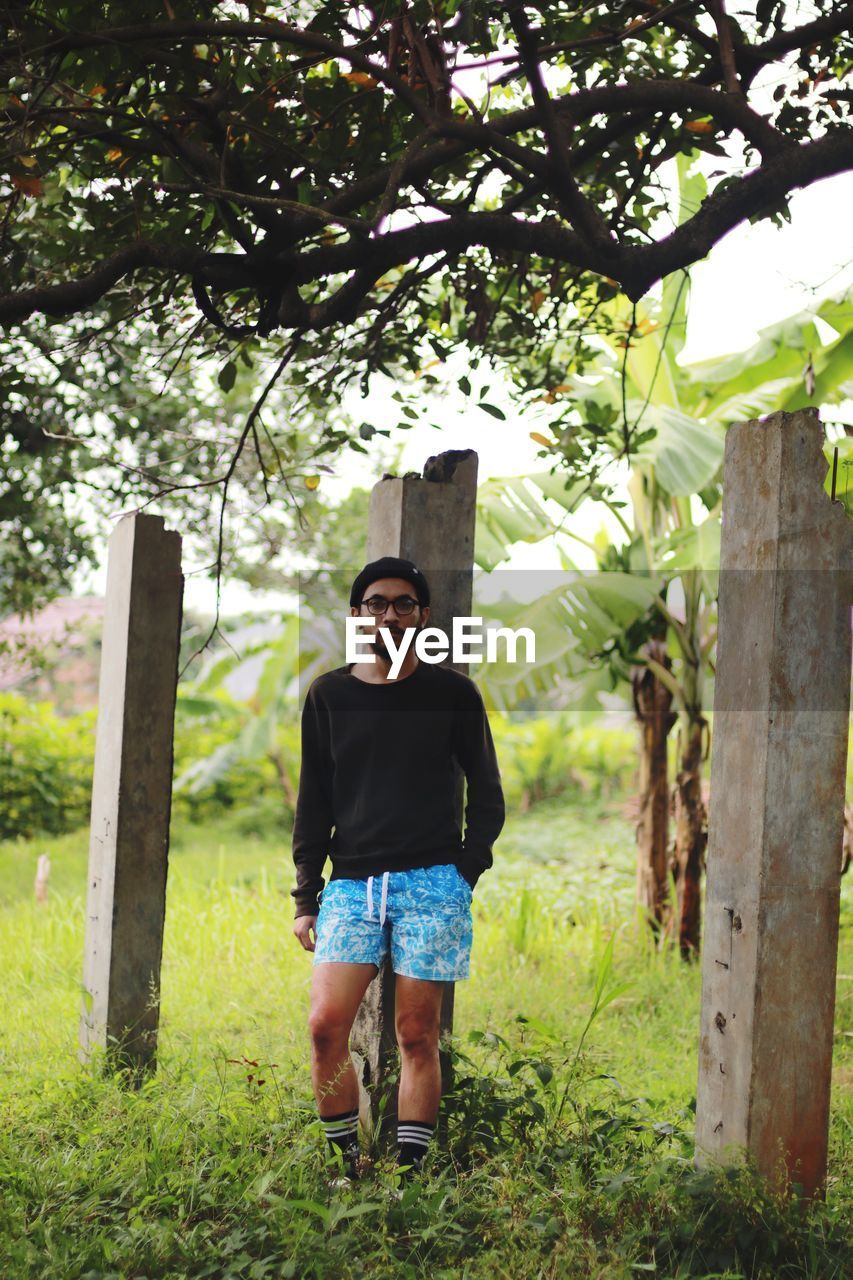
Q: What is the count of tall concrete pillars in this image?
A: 3